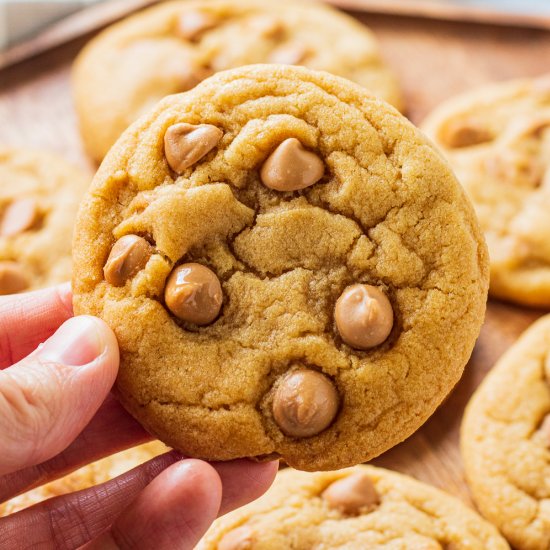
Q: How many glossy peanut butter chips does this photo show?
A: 6